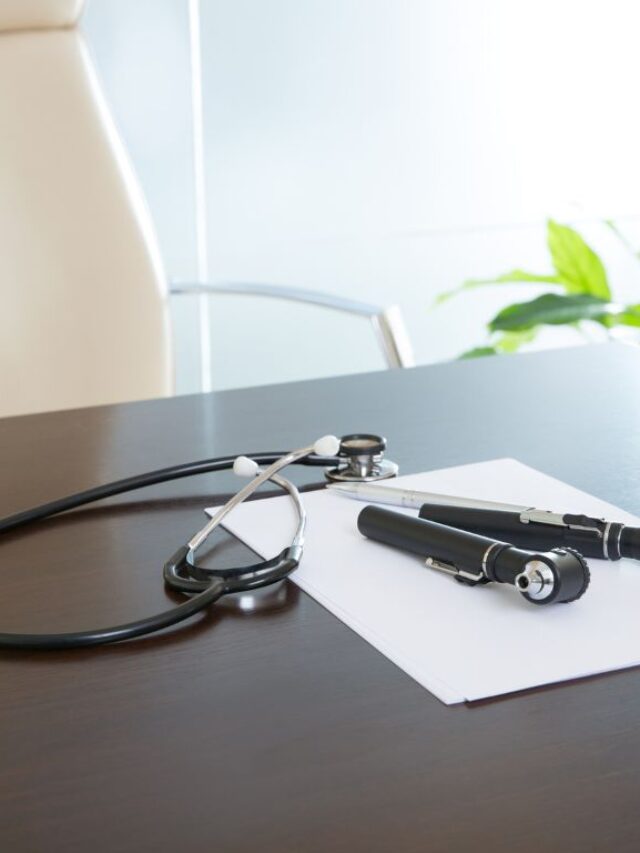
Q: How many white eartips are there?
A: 2